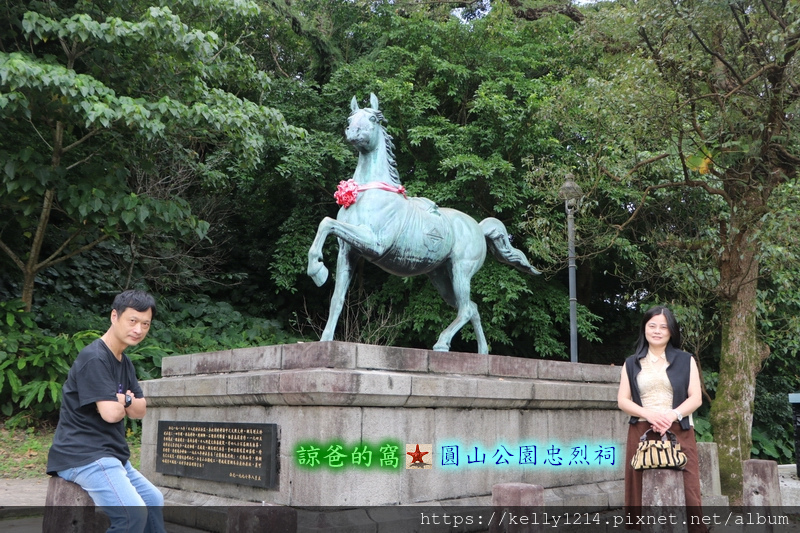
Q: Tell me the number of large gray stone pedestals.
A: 1